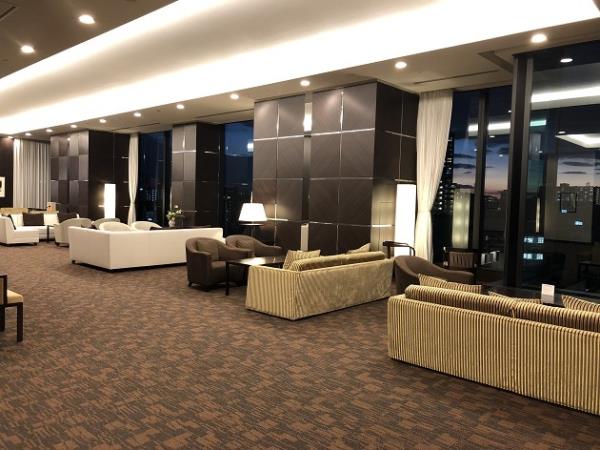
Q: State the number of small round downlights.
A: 13